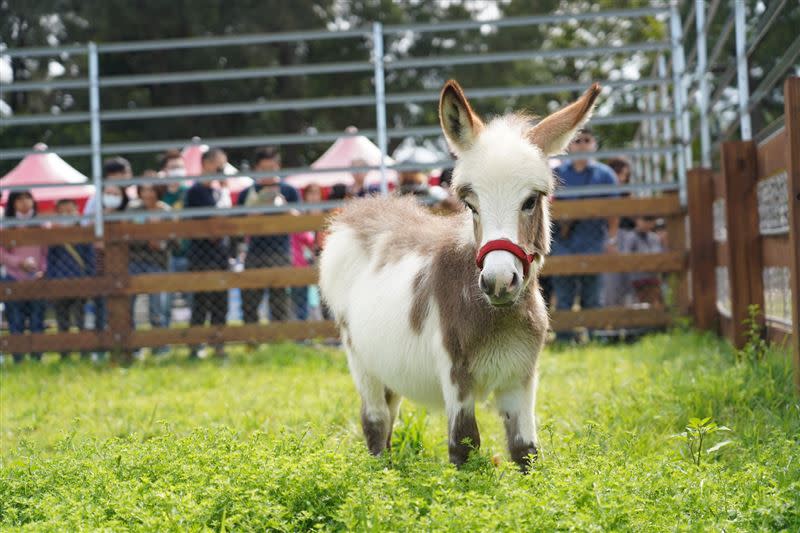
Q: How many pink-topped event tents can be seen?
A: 3